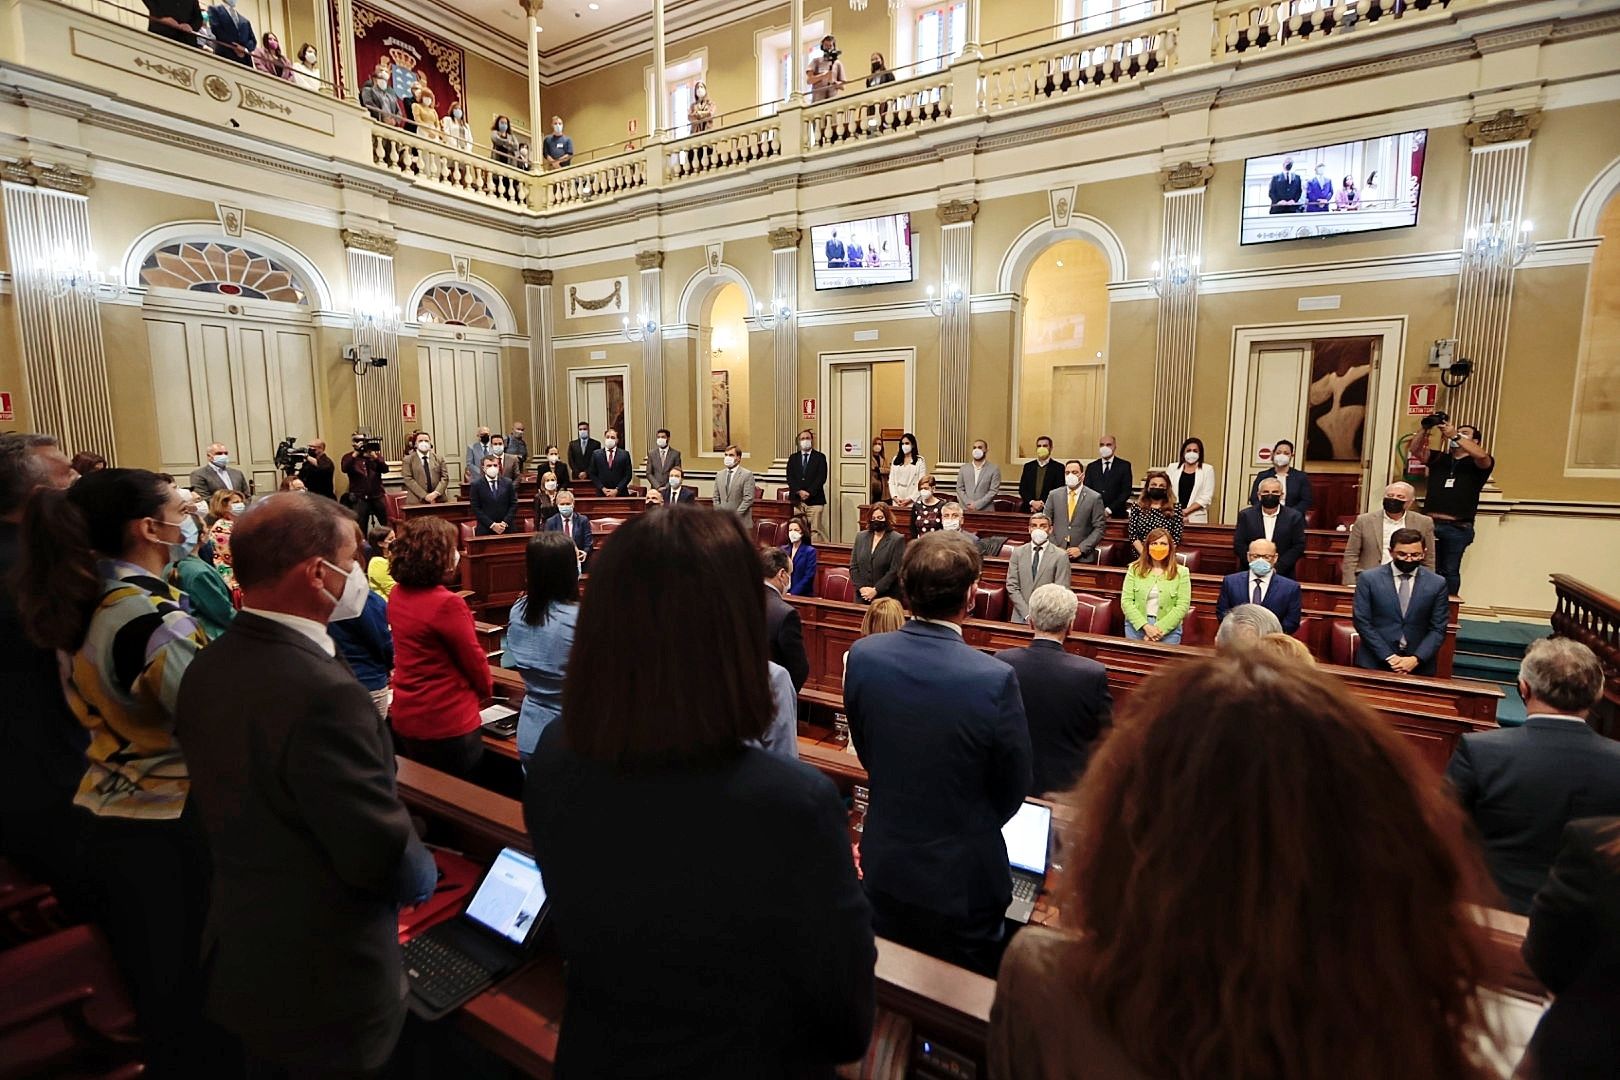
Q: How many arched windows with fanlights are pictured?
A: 2